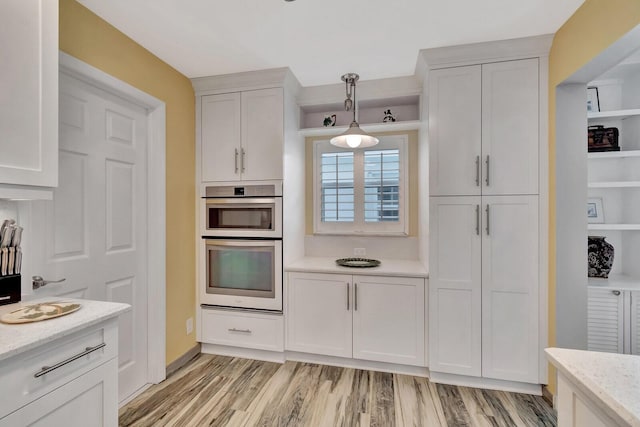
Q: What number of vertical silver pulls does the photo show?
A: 8